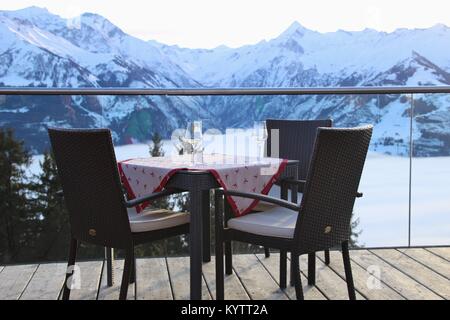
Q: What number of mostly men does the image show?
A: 0